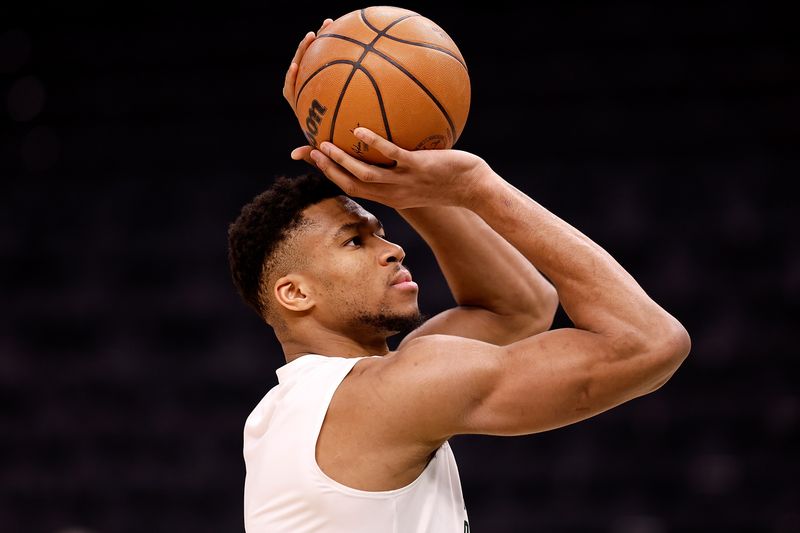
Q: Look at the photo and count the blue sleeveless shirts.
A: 0